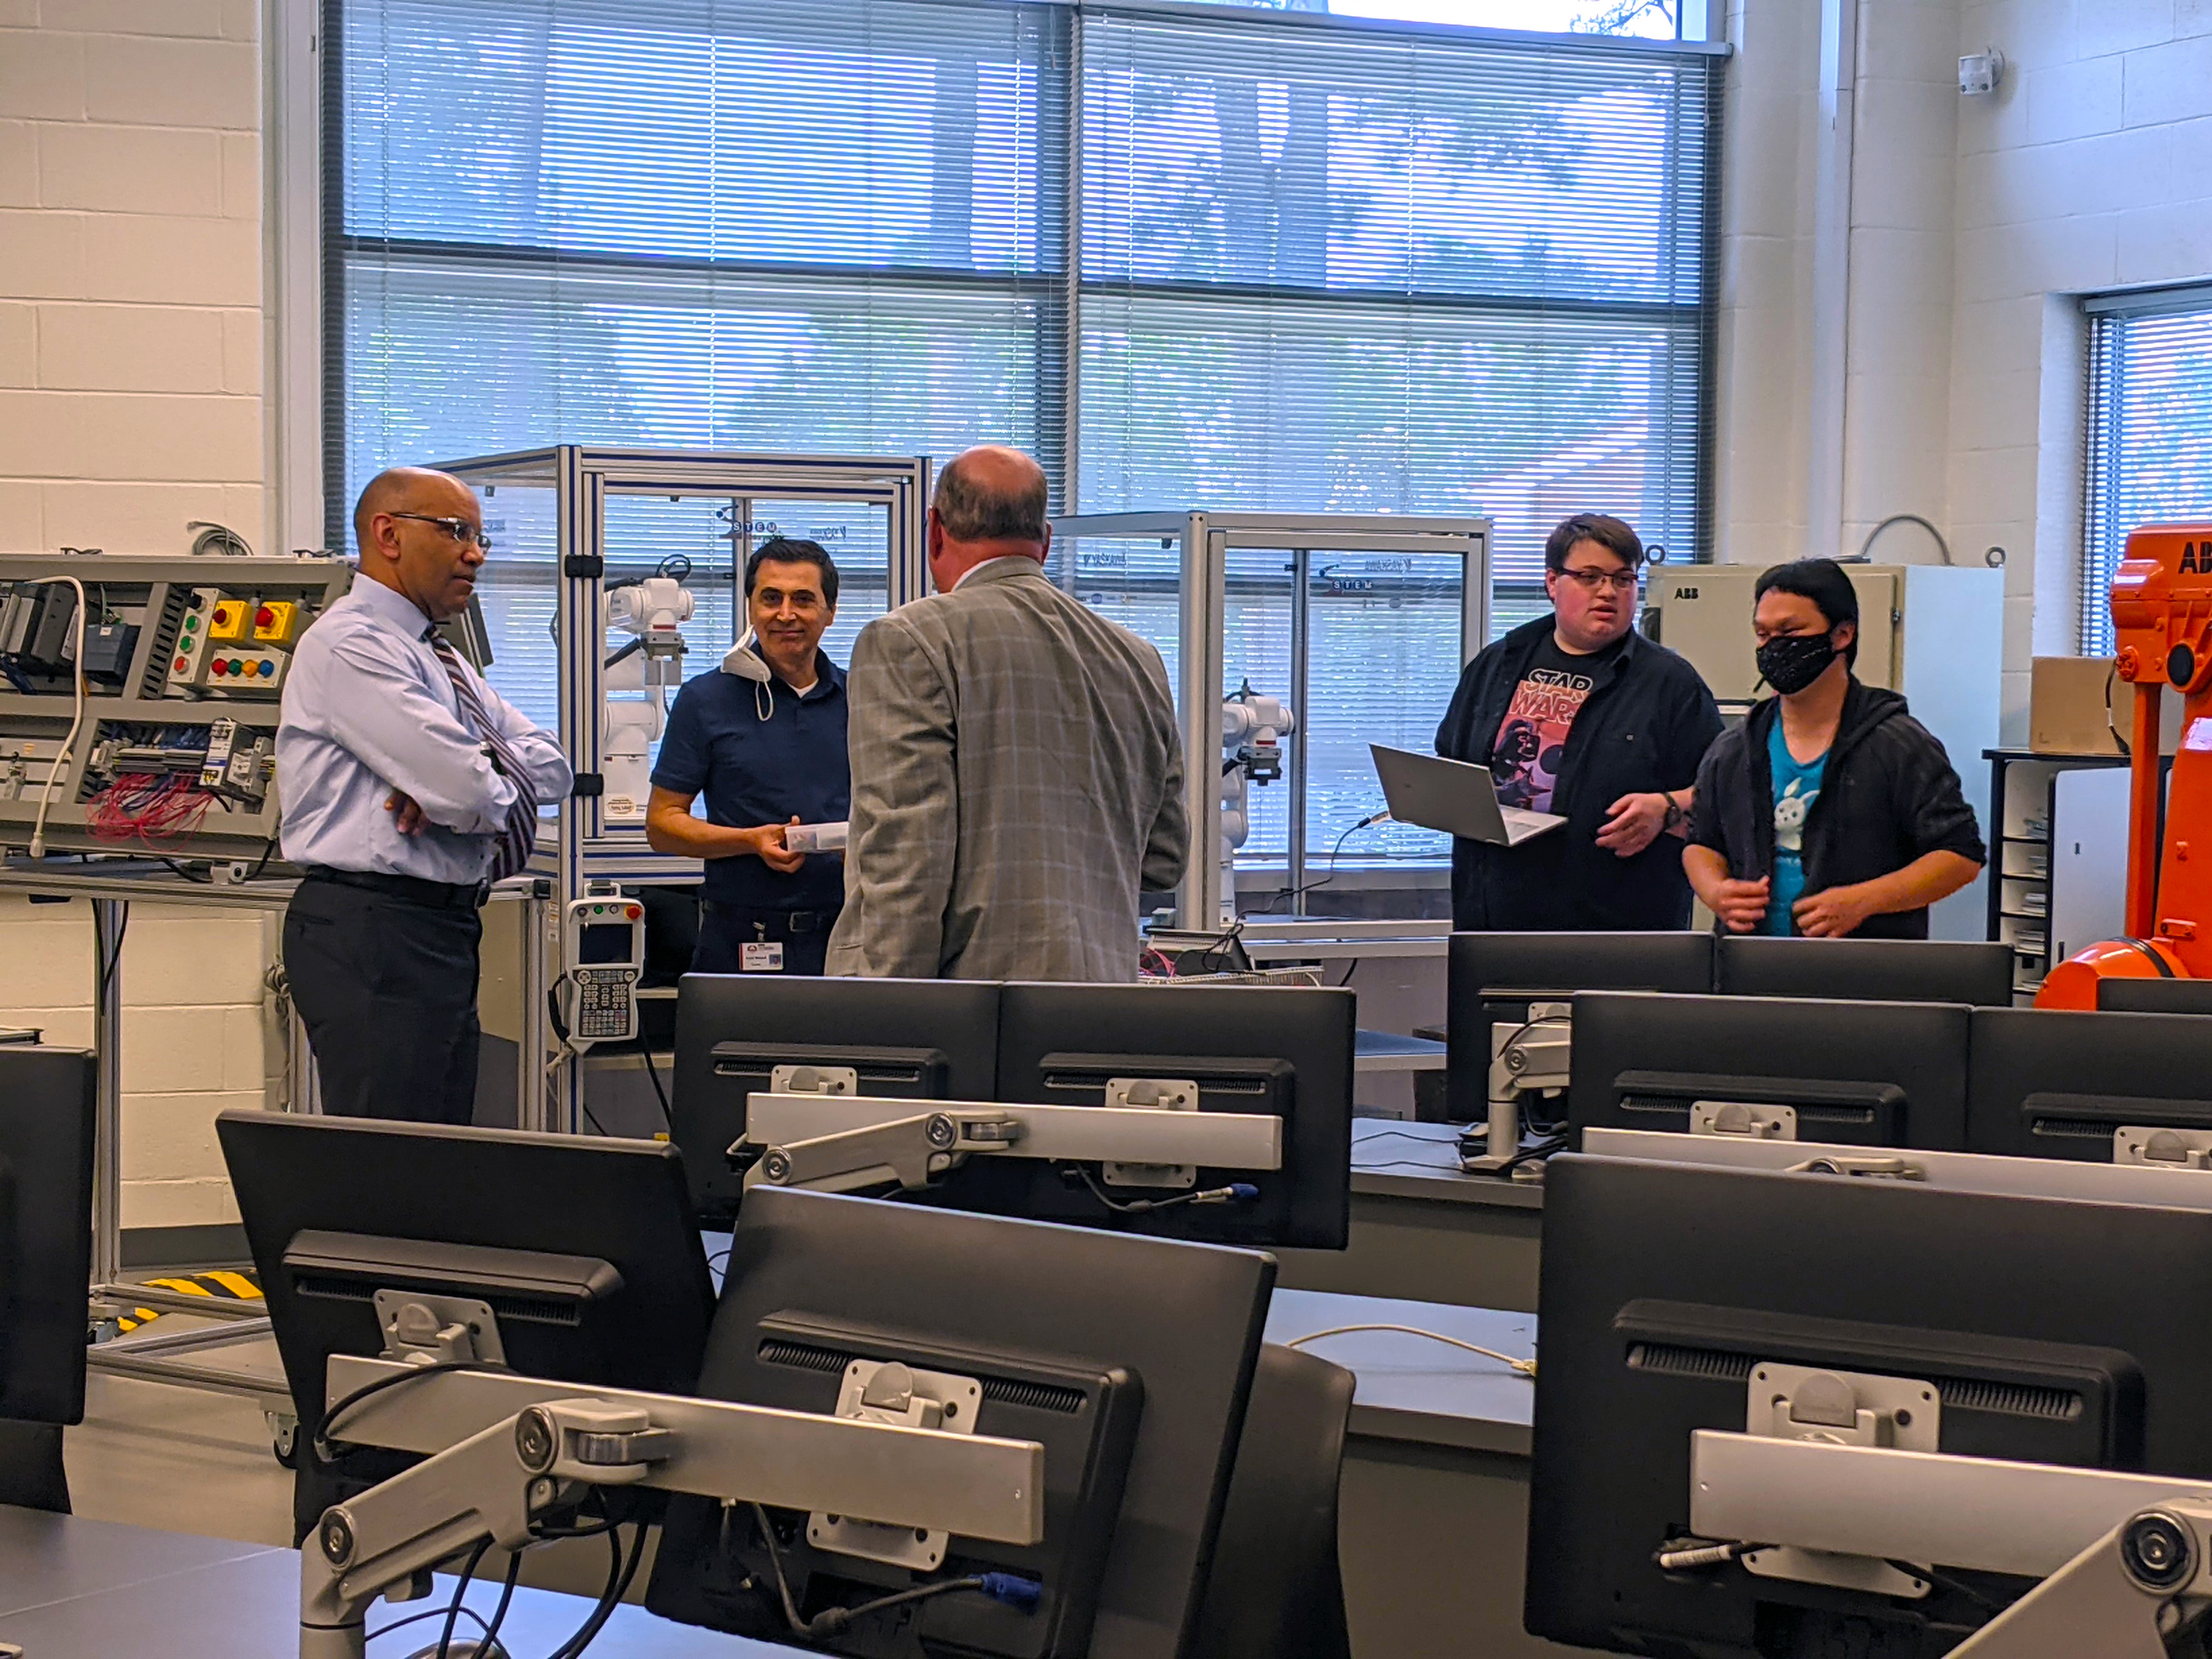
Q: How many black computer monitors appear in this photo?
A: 11